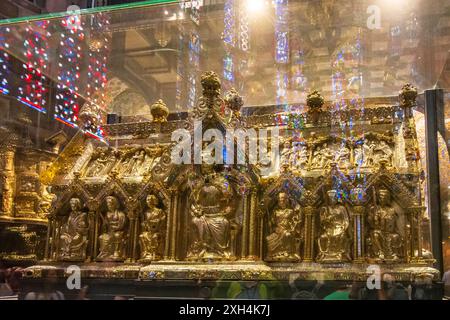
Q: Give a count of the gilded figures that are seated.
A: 7